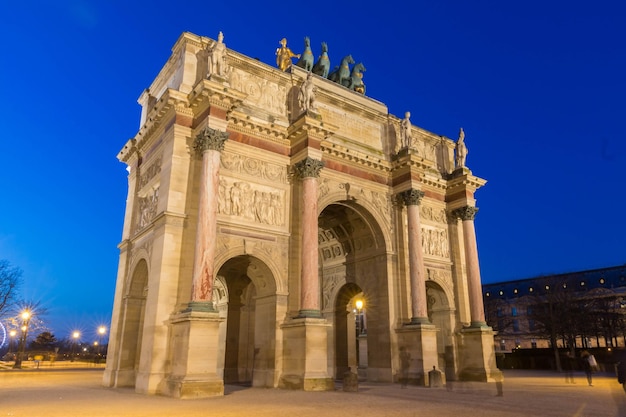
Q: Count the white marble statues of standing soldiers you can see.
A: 4